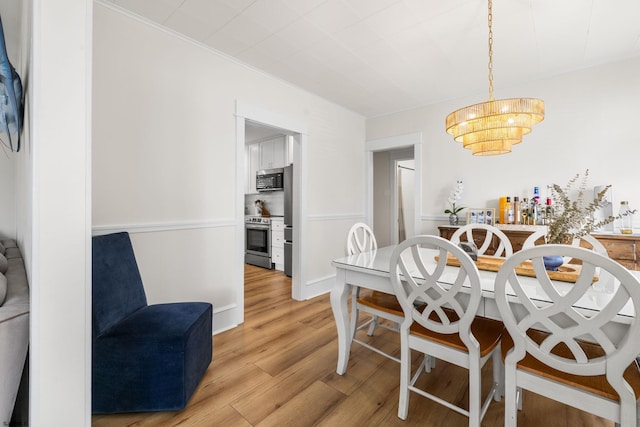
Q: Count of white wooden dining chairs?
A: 5